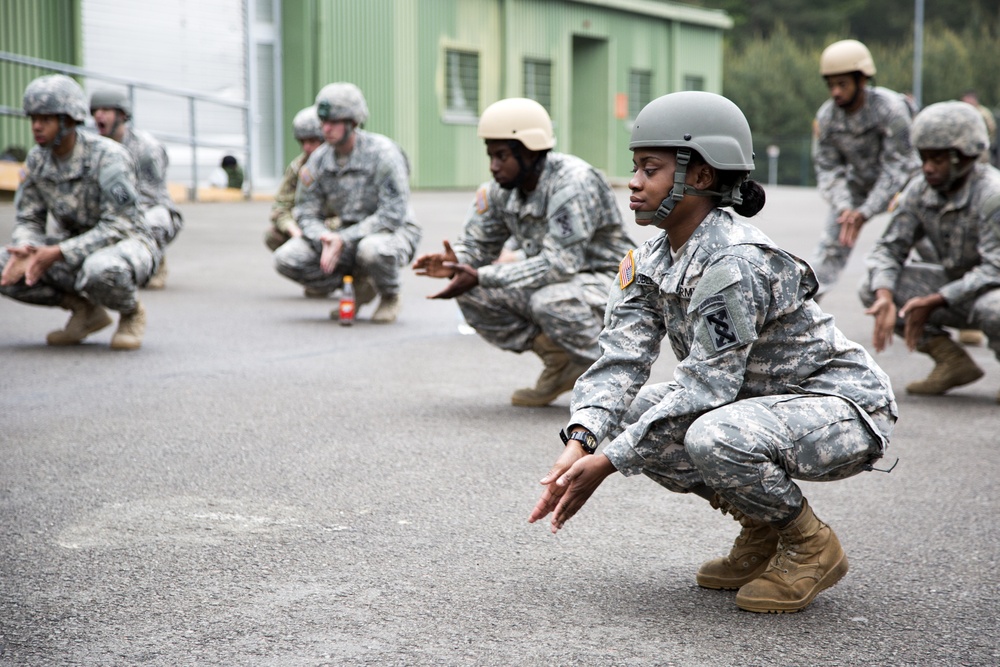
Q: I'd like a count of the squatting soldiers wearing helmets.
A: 7